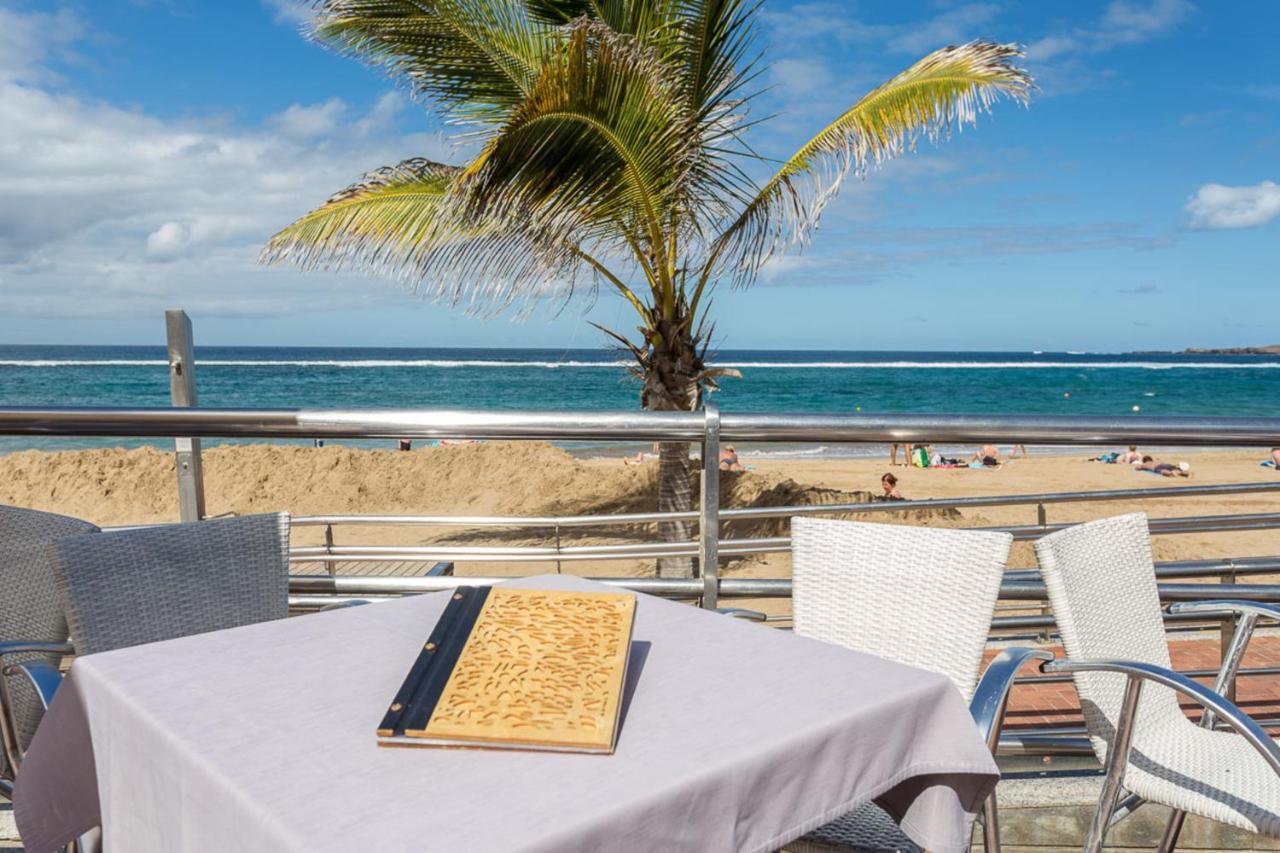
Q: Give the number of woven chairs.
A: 4